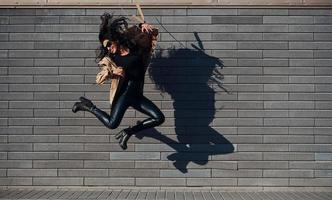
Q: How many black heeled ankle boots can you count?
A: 2